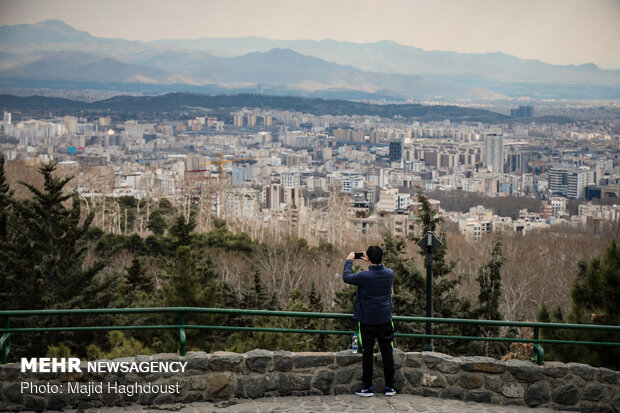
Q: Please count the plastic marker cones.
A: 0